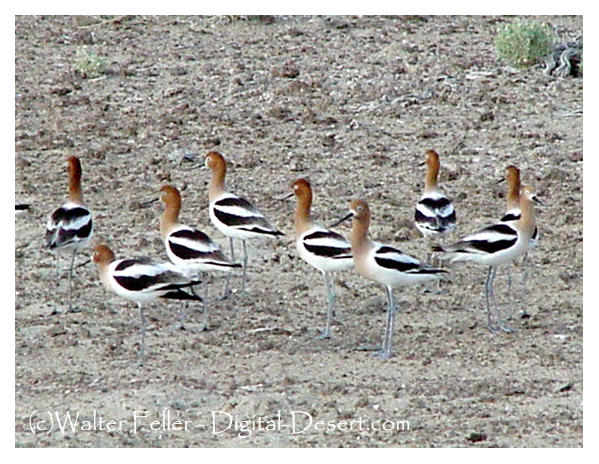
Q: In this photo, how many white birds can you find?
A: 9